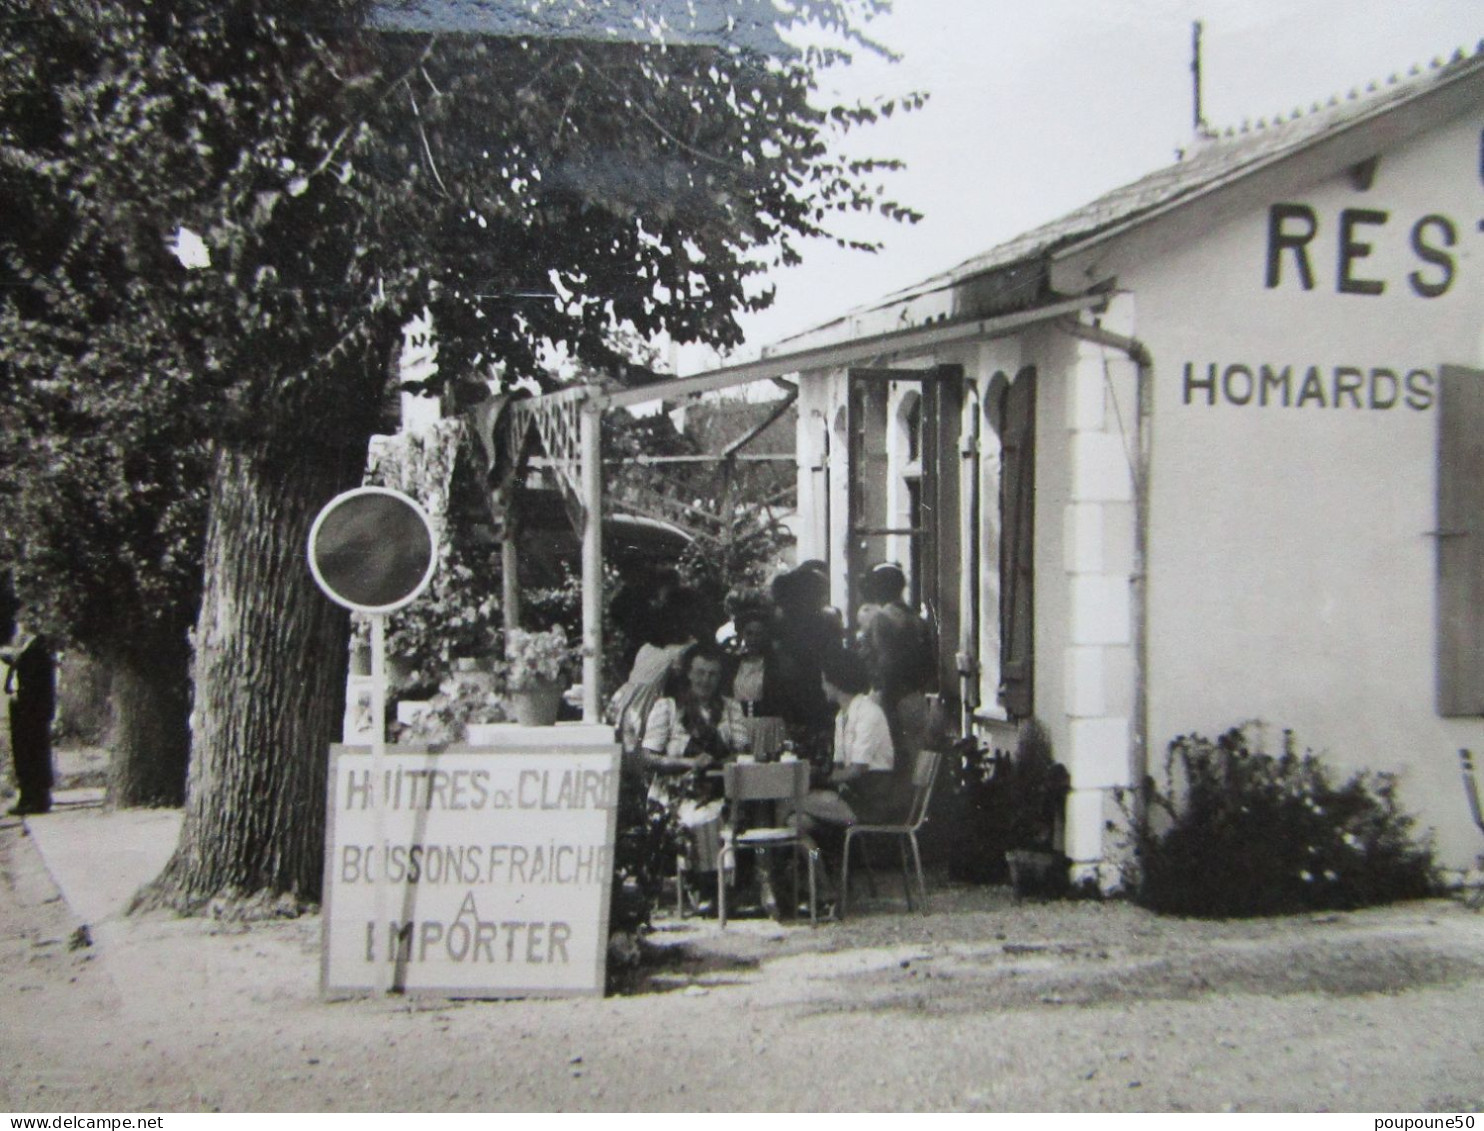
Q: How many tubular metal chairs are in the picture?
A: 2